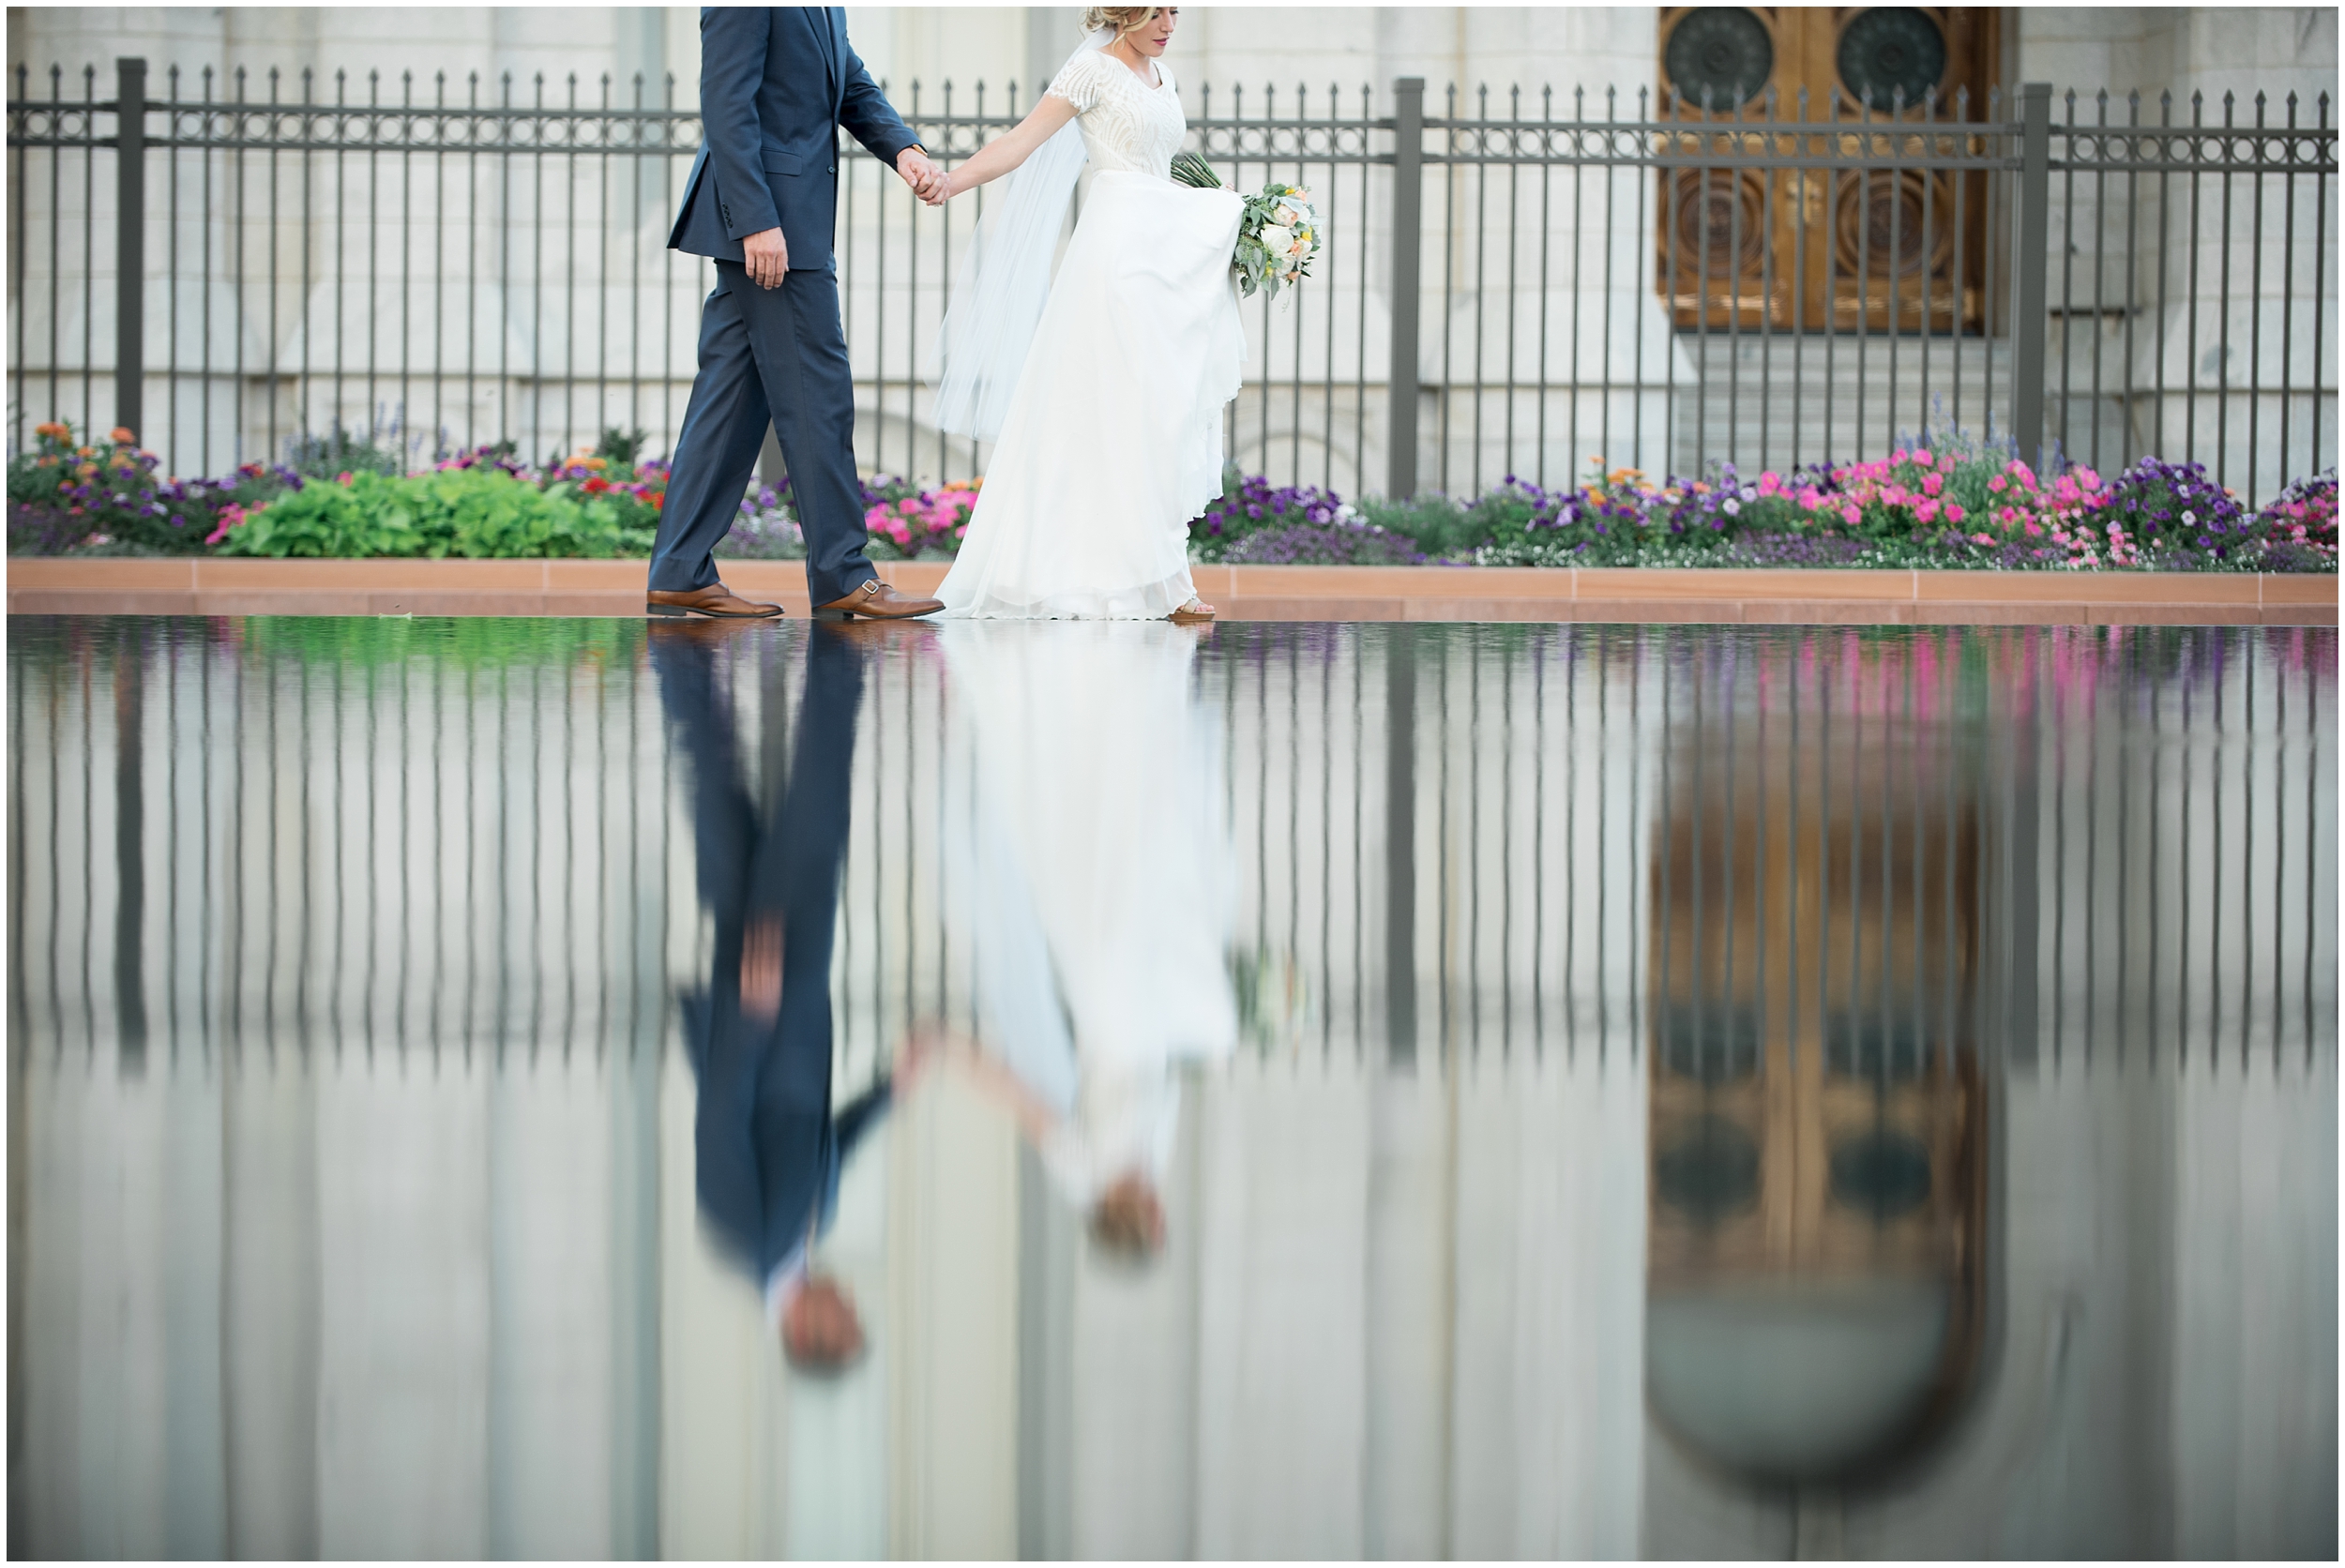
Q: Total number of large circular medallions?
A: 4